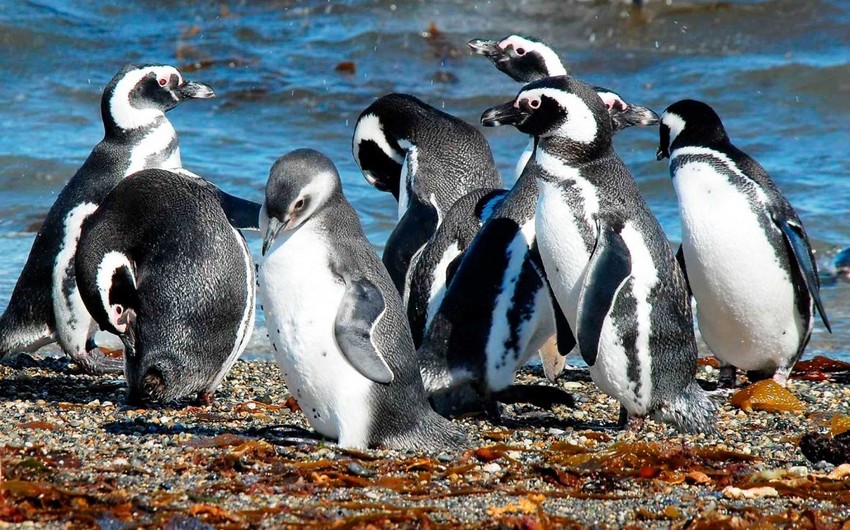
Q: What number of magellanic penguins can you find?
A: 9